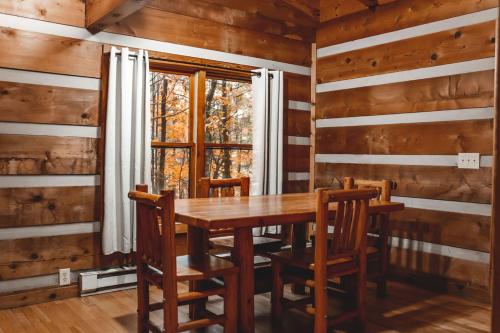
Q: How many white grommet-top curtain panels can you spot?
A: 2